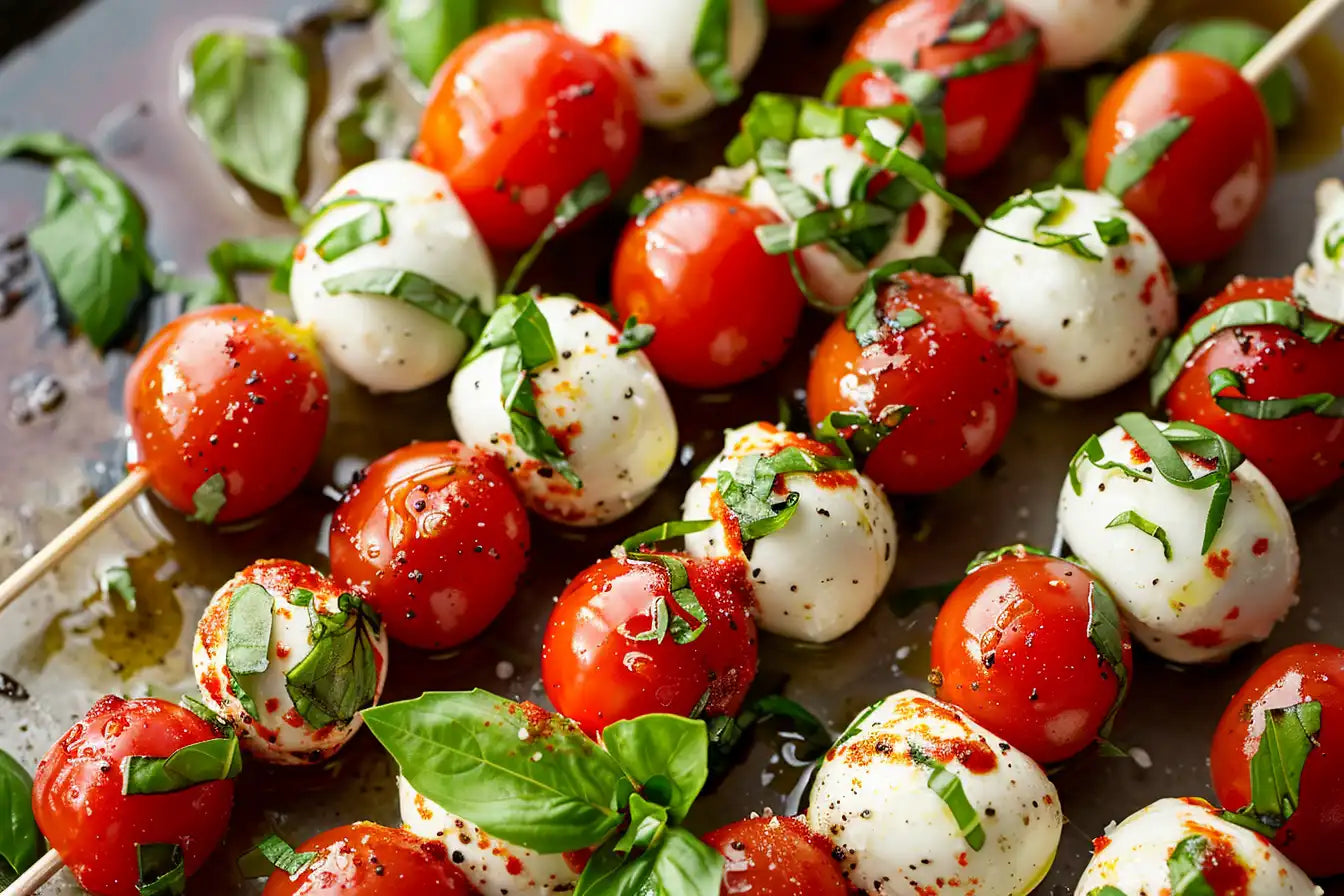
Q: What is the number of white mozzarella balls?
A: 13